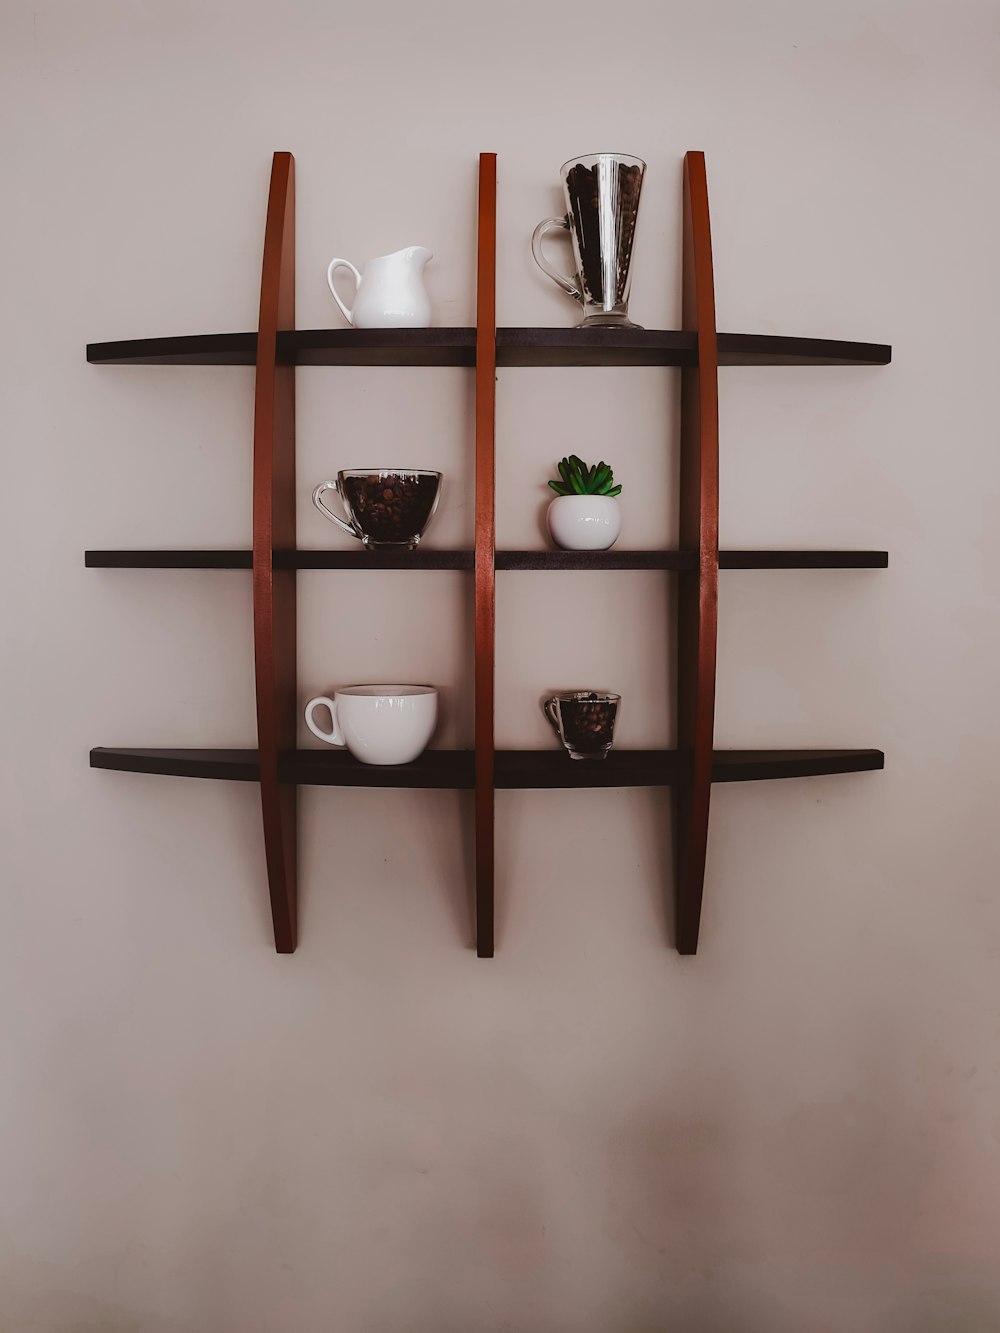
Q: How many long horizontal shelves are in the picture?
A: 3